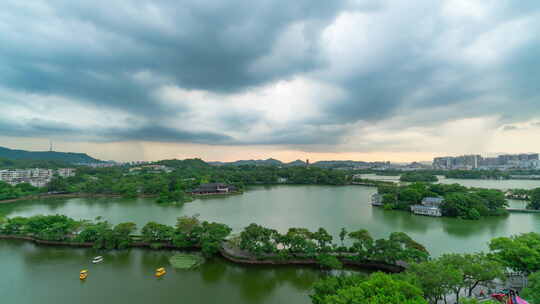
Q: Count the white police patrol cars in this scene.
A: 0